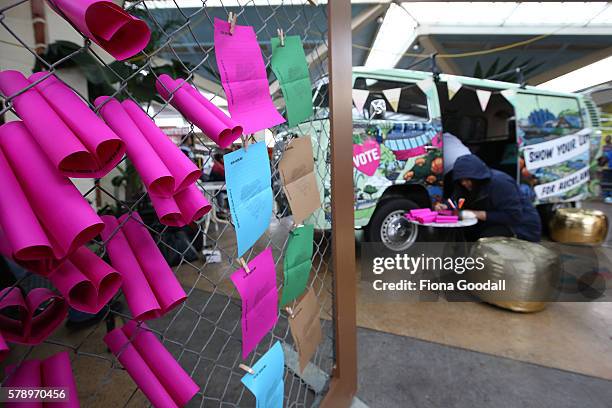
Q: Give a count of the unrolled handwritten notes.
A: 8